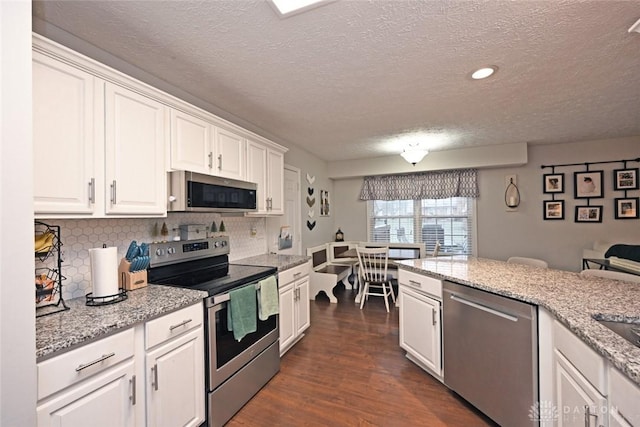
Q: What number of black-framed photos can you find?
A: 6